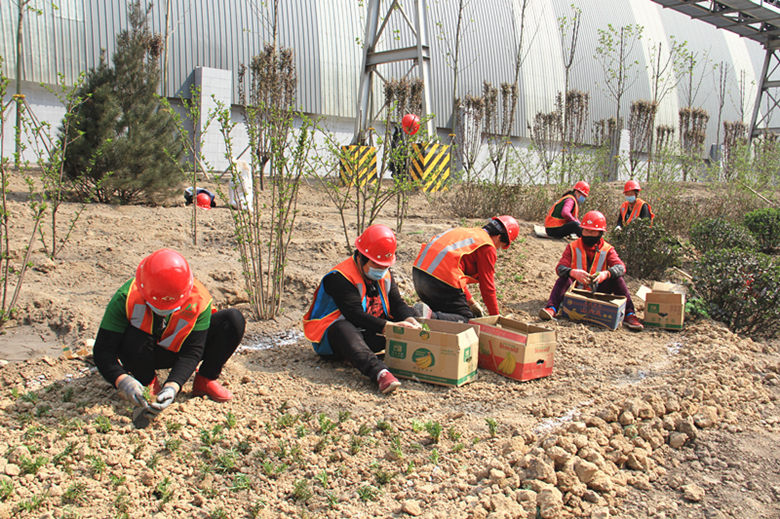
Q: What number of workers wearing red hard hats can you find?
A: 6